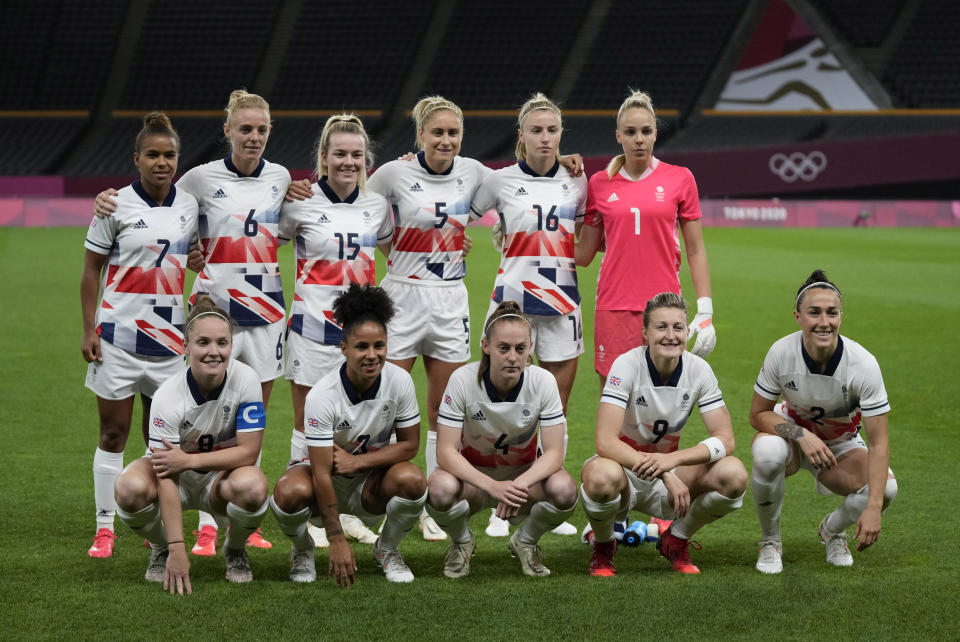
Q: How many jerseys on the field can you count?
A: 11